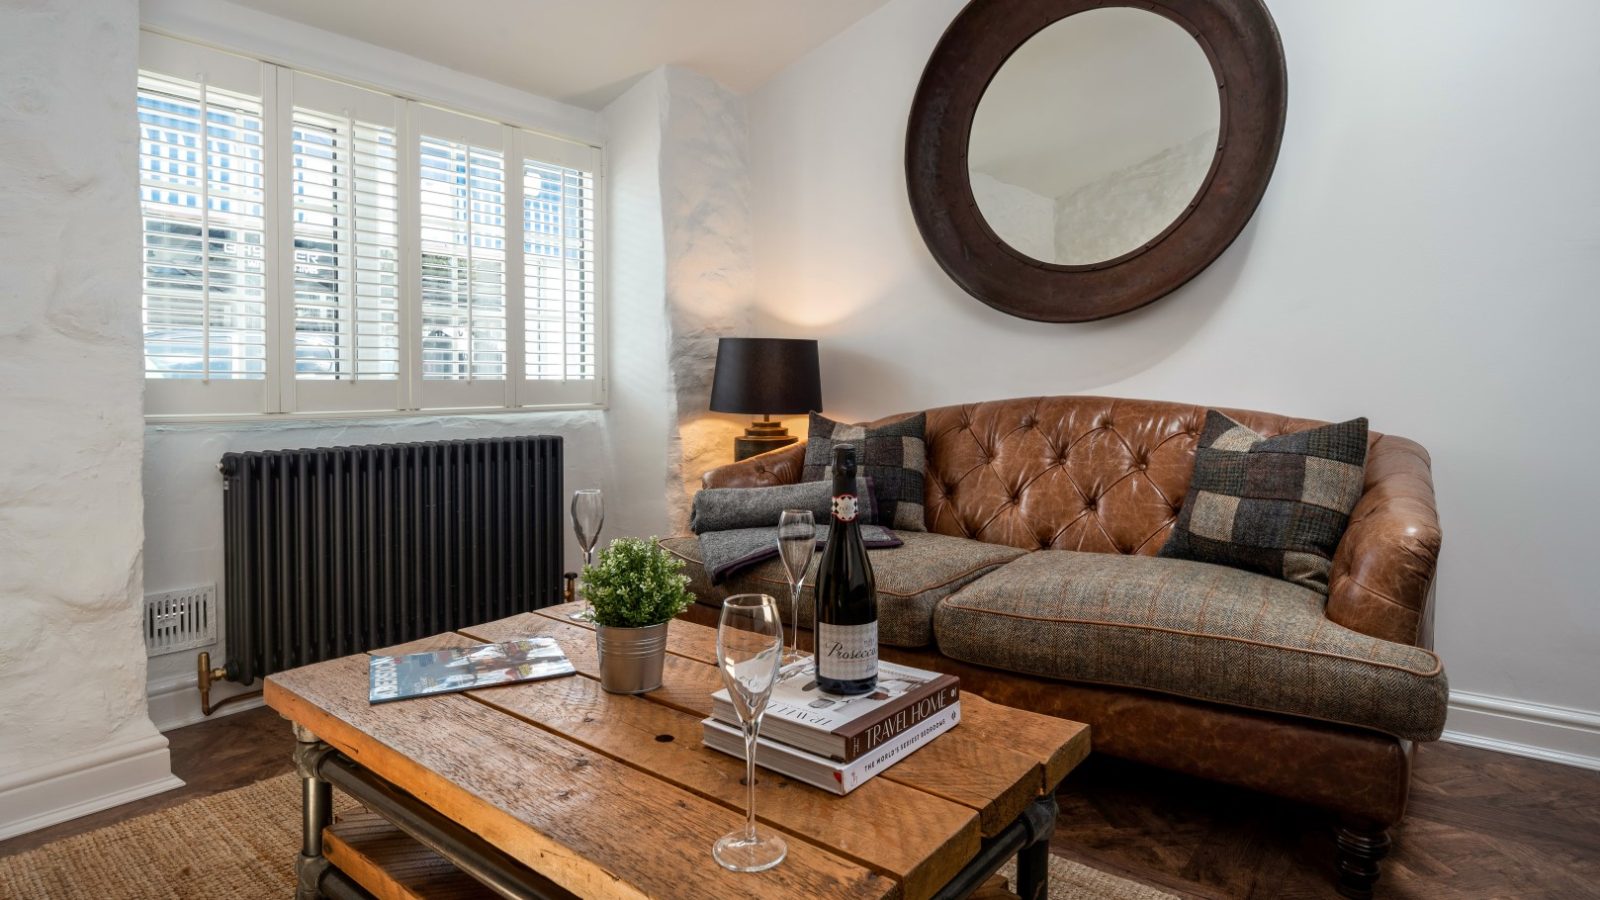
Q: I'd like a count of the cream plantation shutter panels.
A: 4